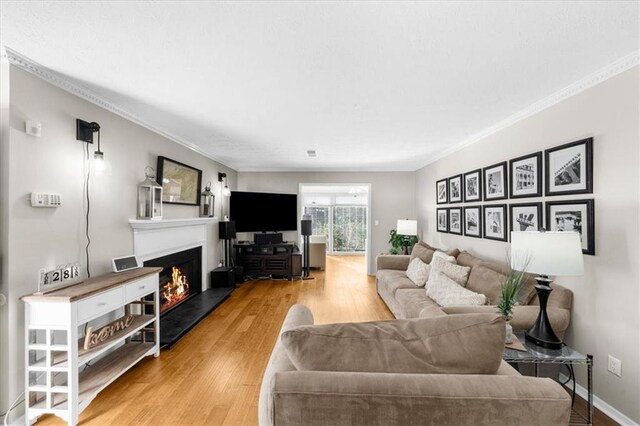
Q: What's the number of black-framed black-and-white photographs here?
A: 12